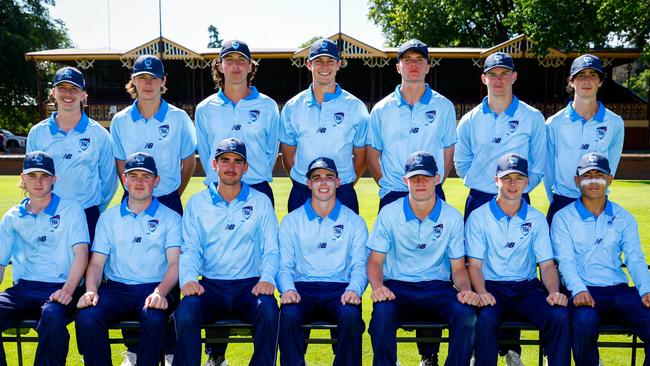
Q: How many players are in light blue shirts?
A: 14